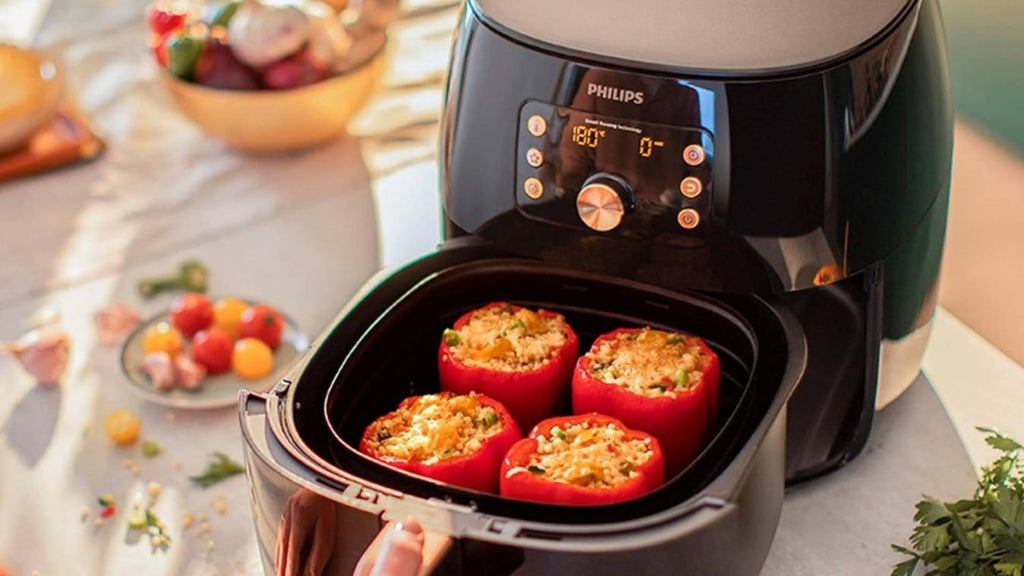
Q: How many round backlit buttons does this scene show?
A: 6